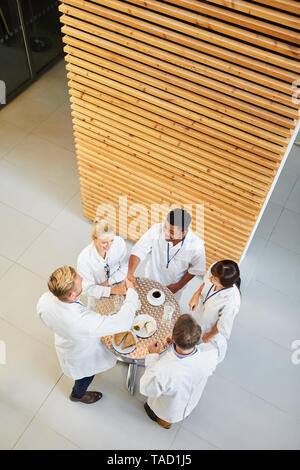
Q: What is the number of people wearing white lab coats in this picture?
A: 5